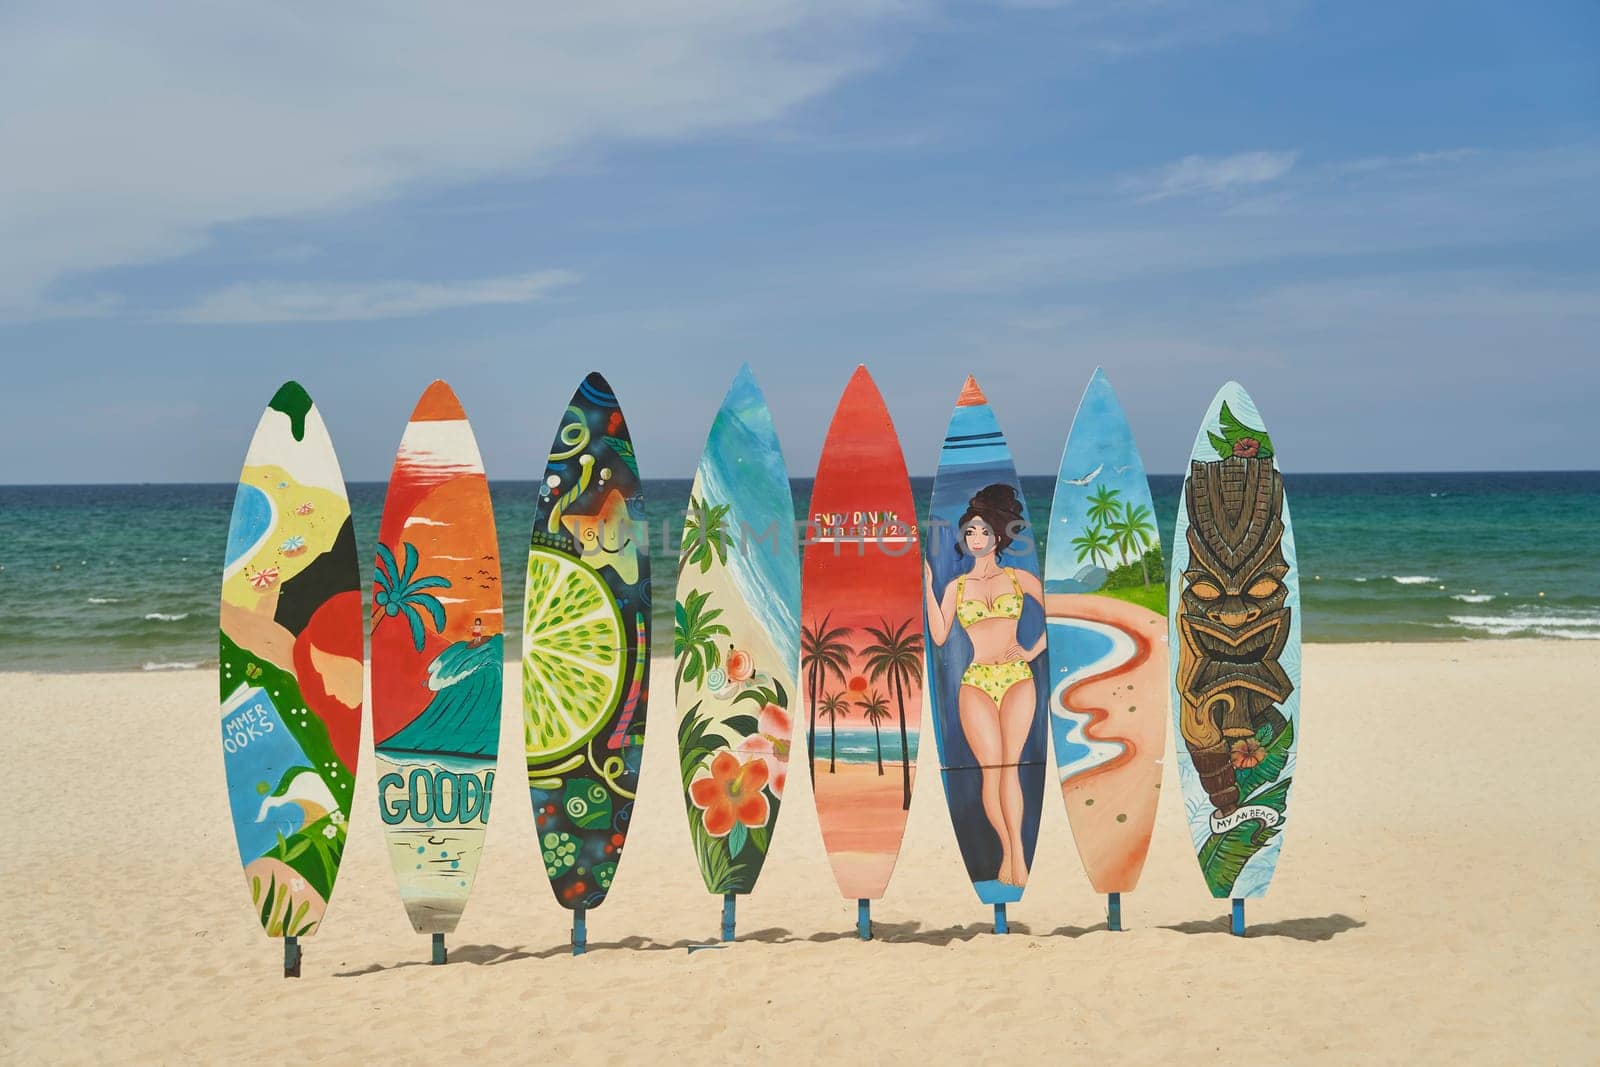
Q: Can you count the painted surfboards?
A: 8